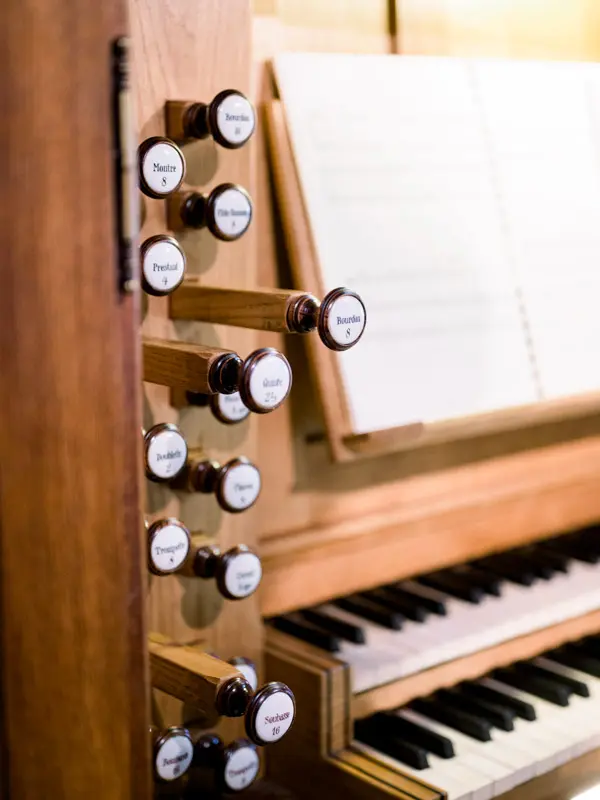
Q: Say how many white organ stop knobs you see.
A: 15